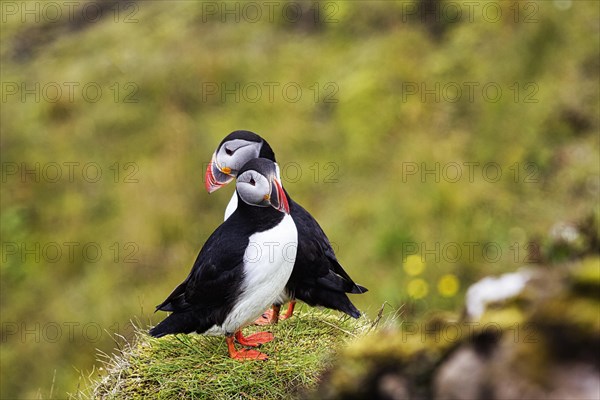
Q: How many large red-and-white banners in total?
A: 0